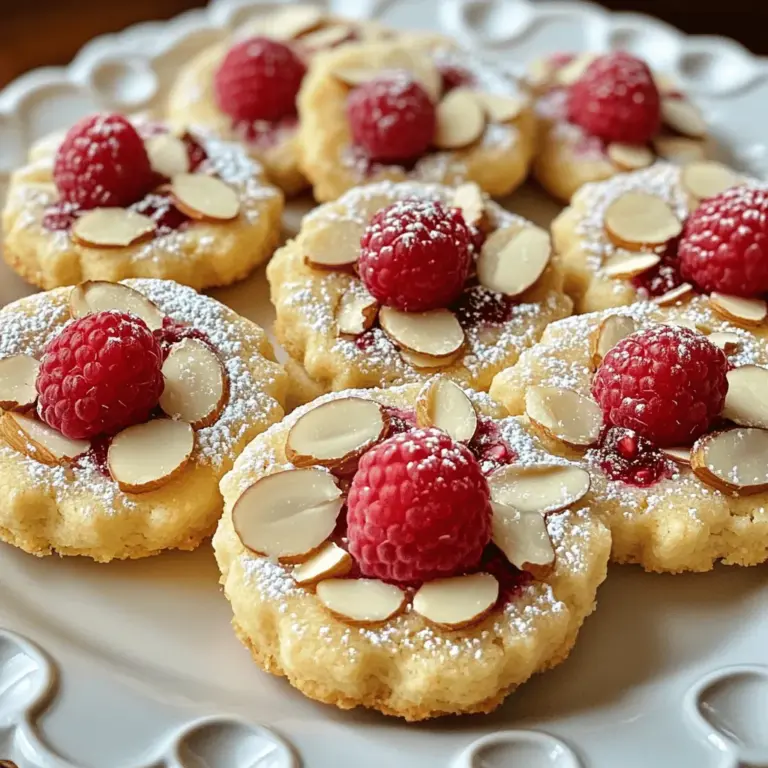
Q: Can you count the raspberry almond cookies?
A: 9